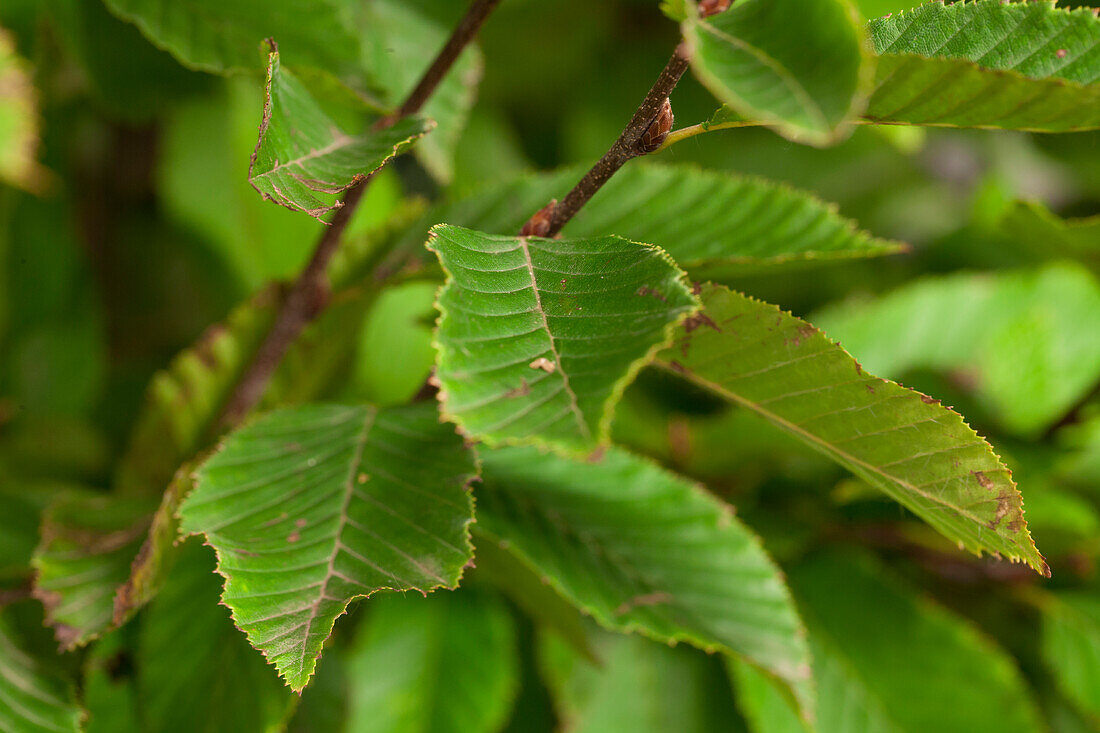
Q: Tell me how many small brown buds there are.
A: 3